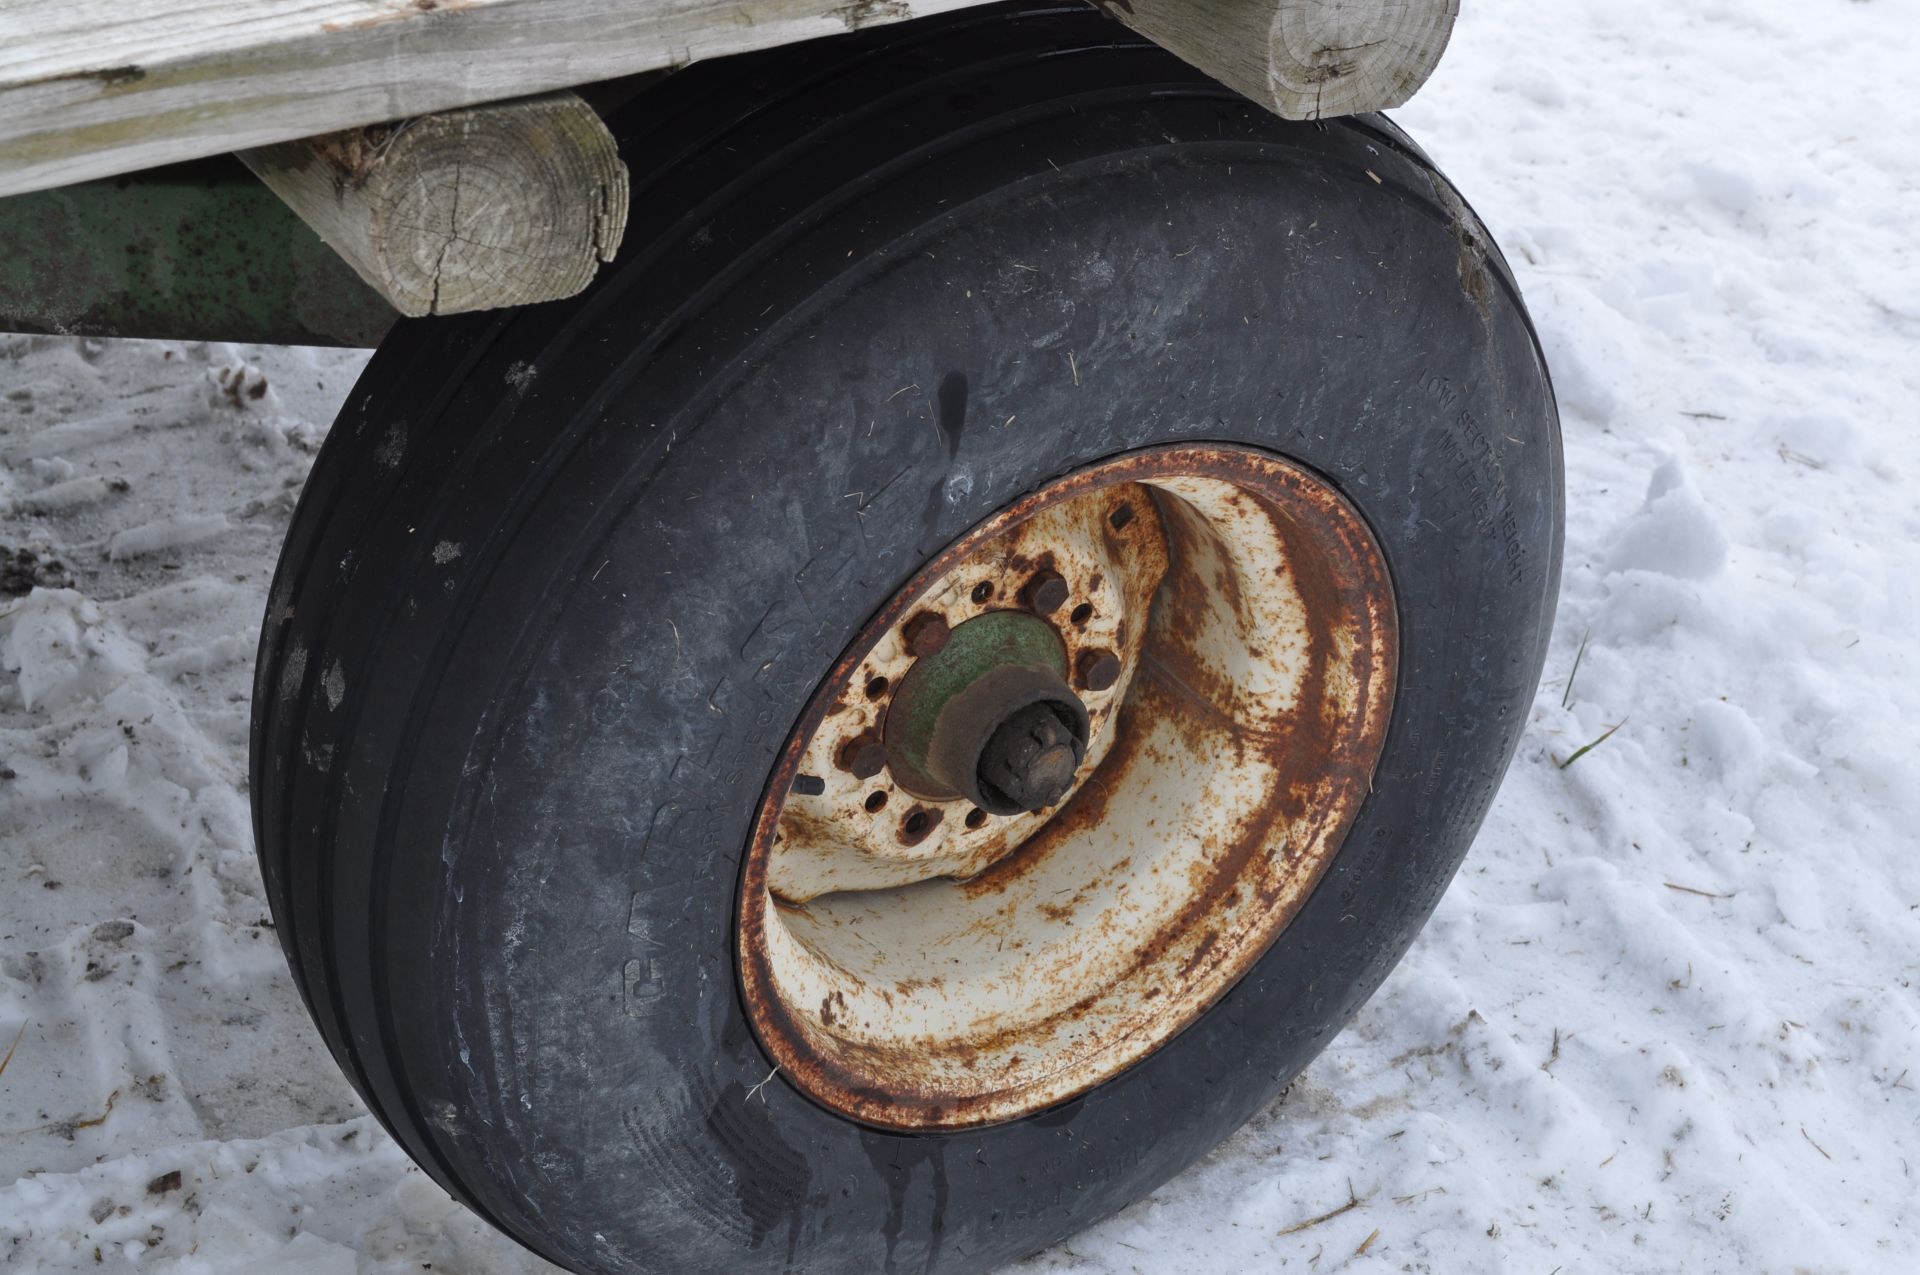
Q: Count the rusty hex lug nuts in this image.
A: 4